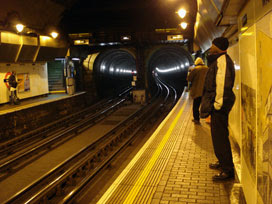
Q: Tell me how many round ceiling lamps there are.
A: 4